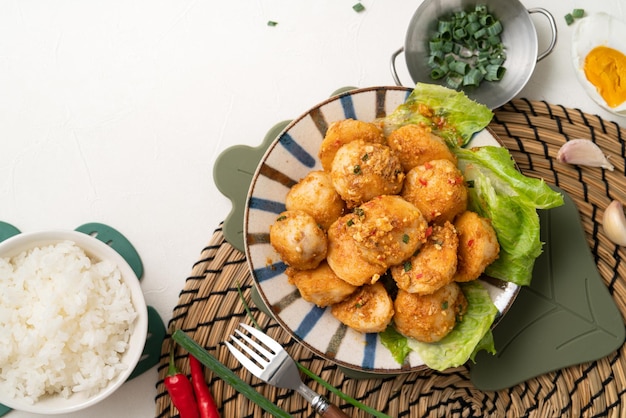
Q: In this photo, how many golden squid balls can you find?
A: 13